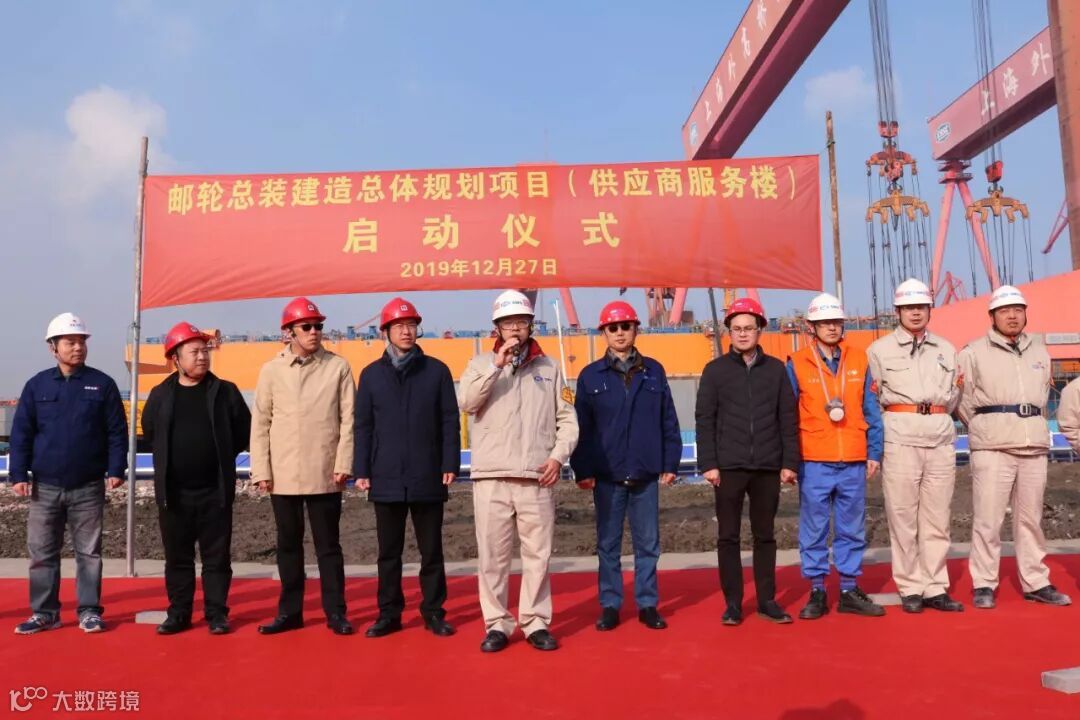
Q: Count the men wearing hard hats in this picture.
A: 10